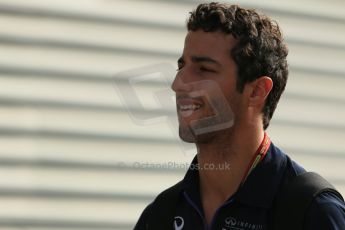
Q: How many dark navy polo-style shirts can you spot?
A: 1